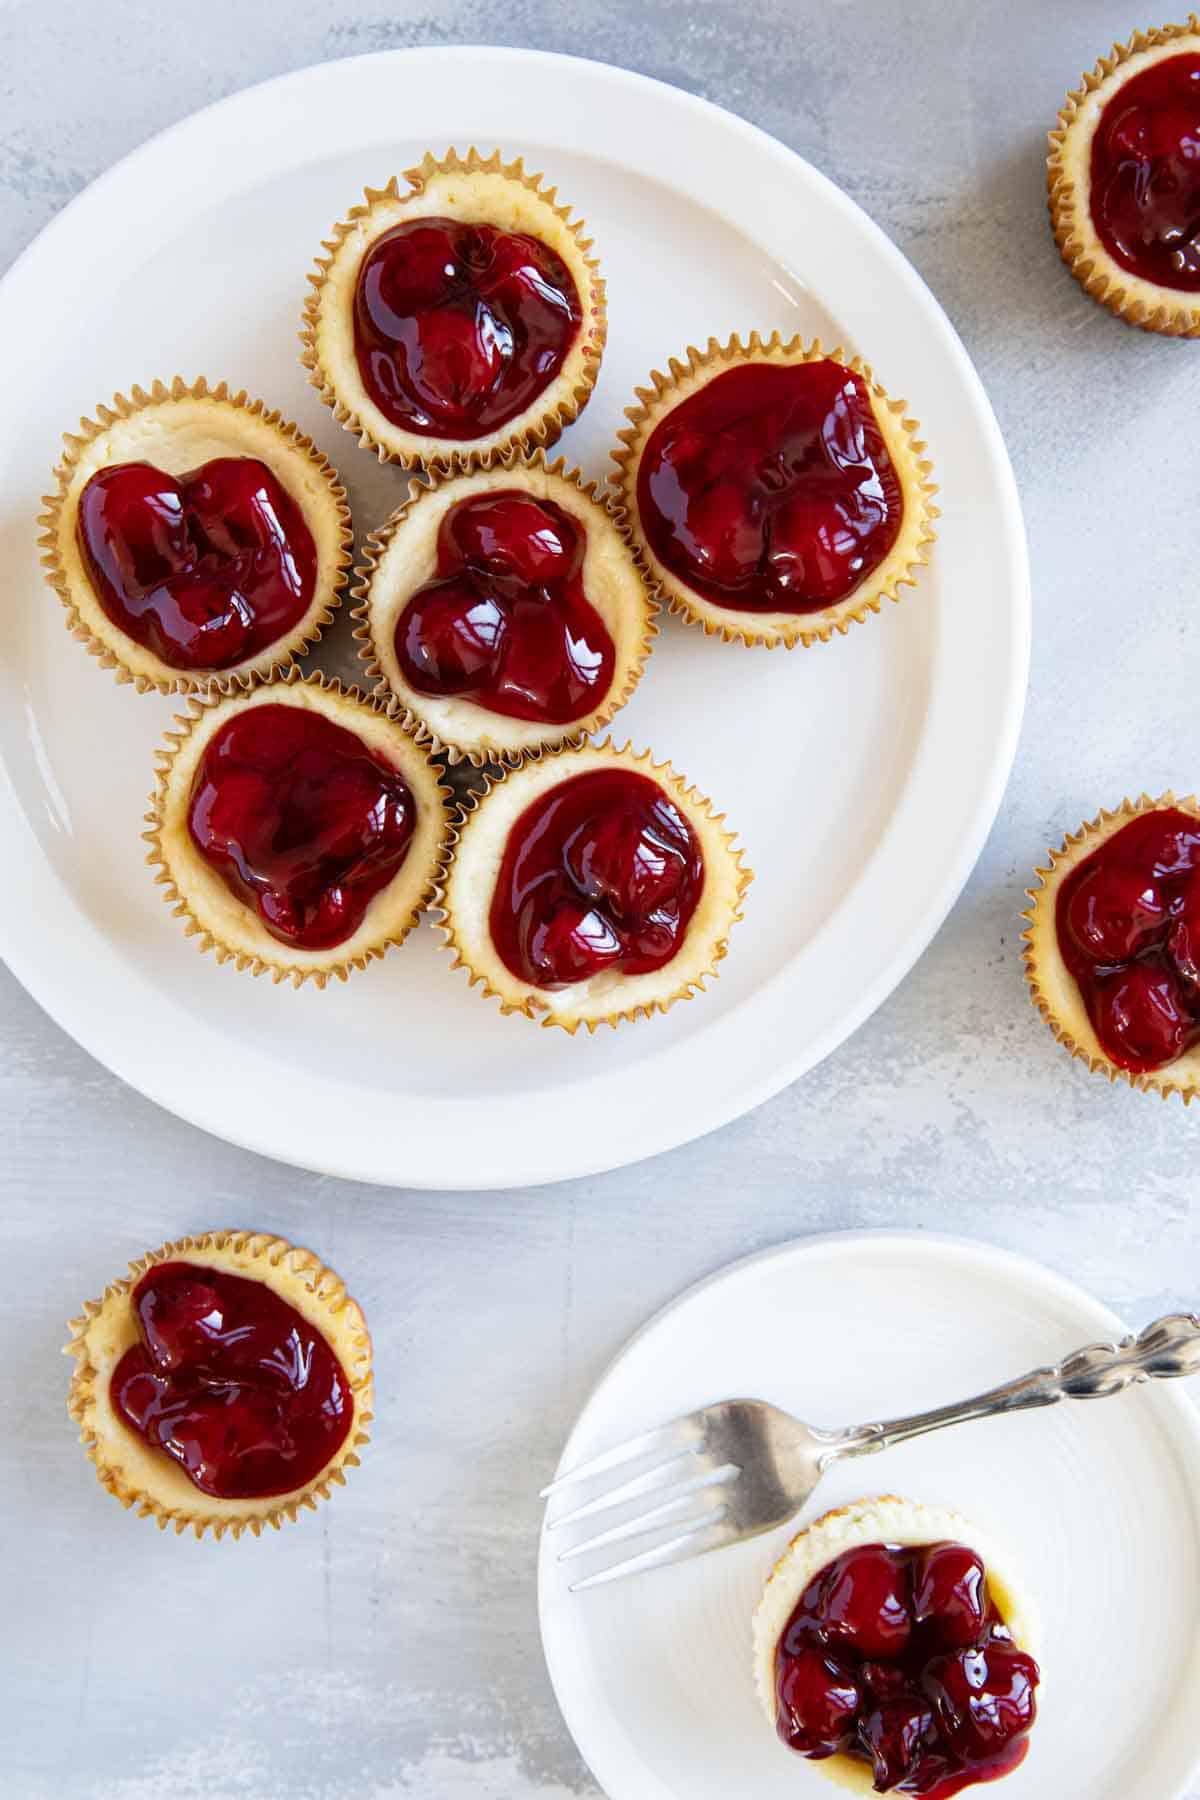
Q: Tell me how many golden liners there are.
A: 9